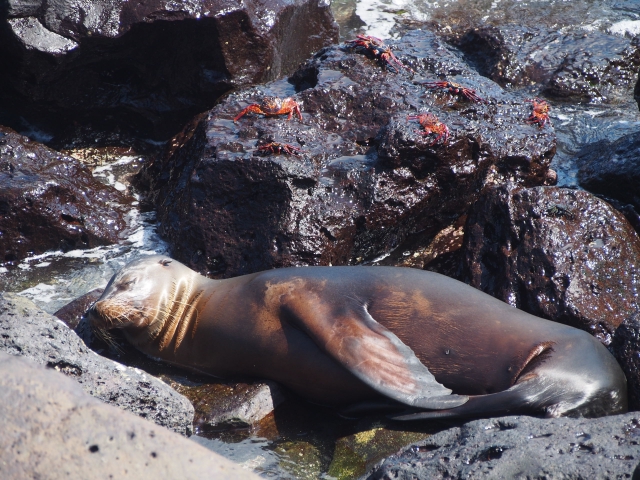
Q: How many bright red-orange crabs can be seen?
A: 6